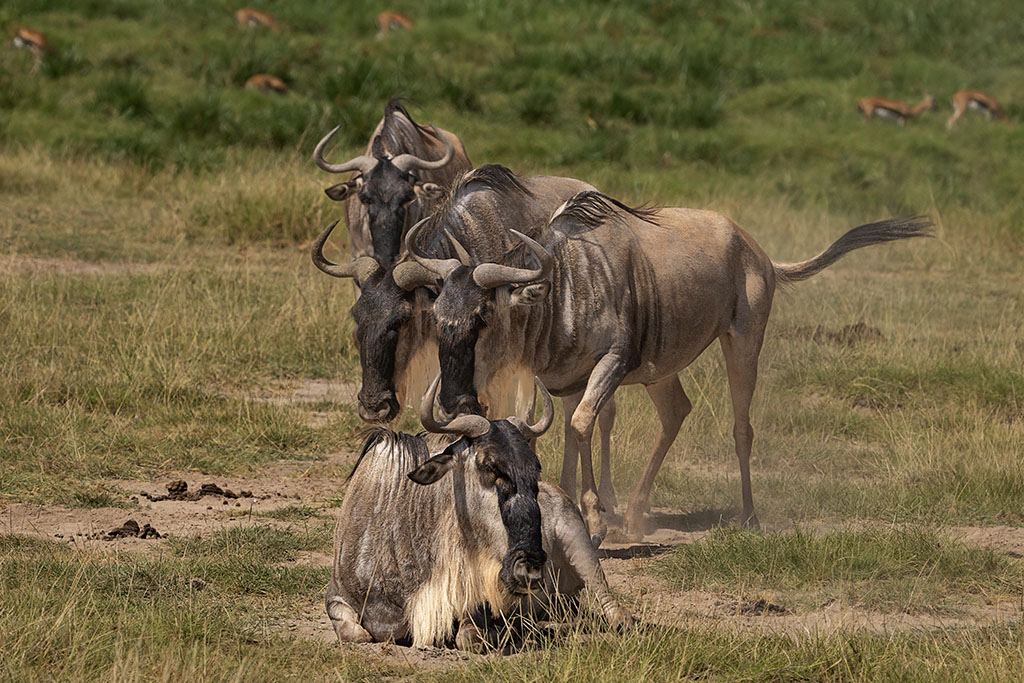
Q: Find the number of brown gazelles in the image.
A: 6